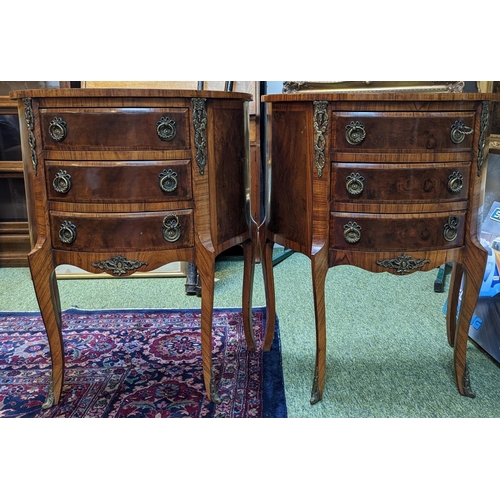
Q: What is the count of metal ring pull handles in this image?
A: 12